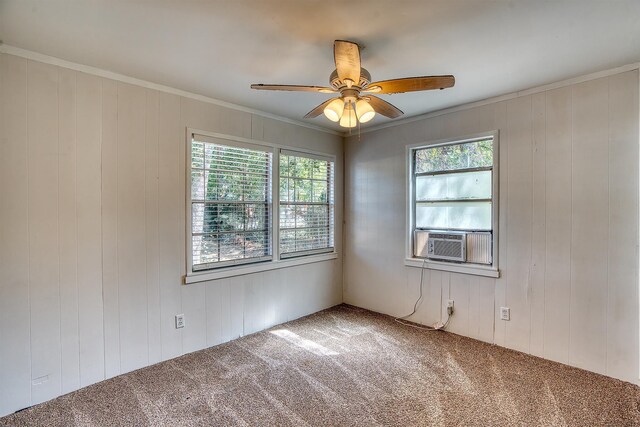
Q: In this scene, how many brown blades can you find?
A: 5